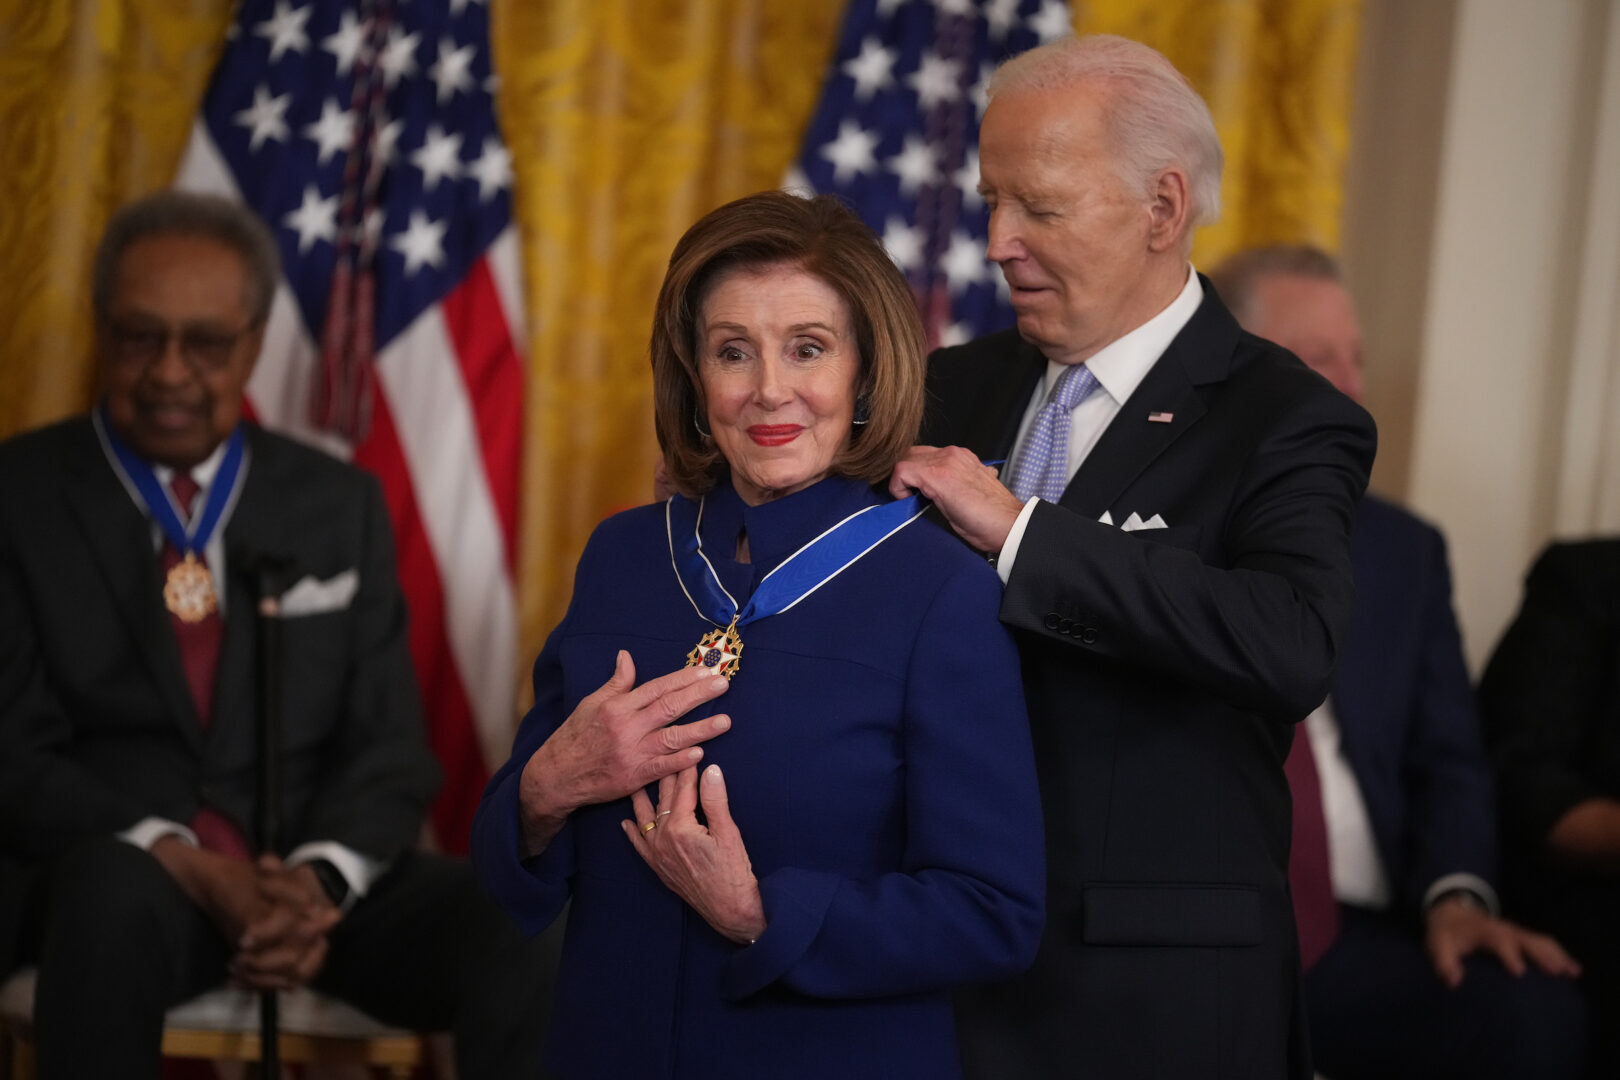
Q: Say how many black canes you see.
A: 1